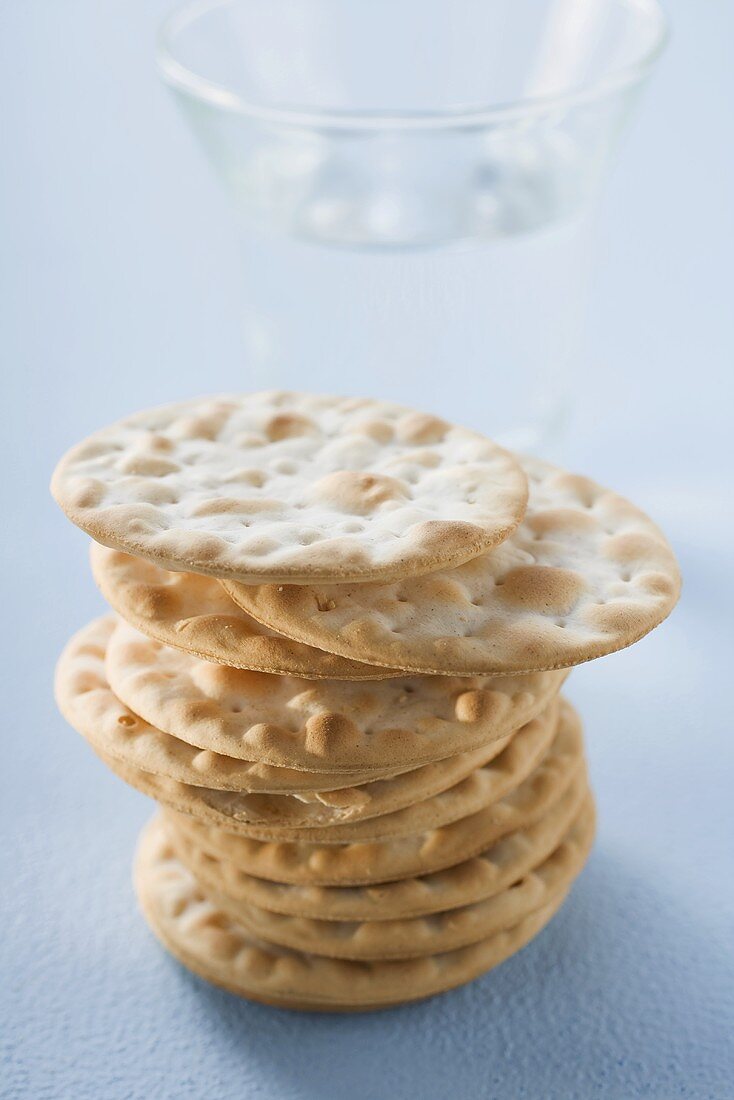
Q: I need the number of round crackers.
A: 11